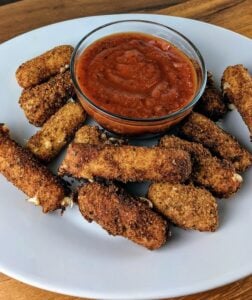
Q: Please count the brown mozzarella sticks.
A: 12